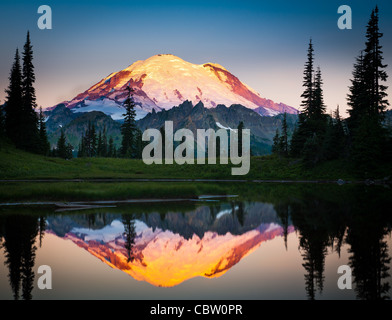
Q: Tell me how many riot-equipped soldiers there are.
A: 0